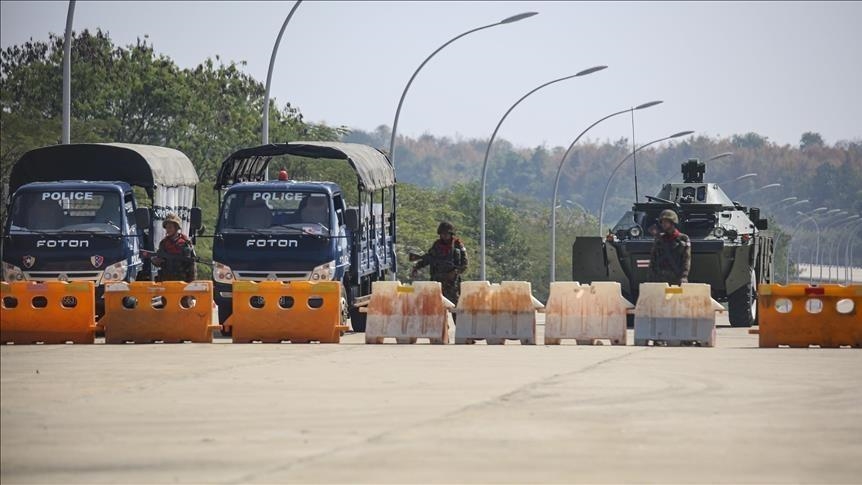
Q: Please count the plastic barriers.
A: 8